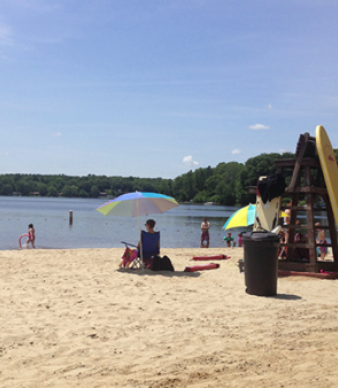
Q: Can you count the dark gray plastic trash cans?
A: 1